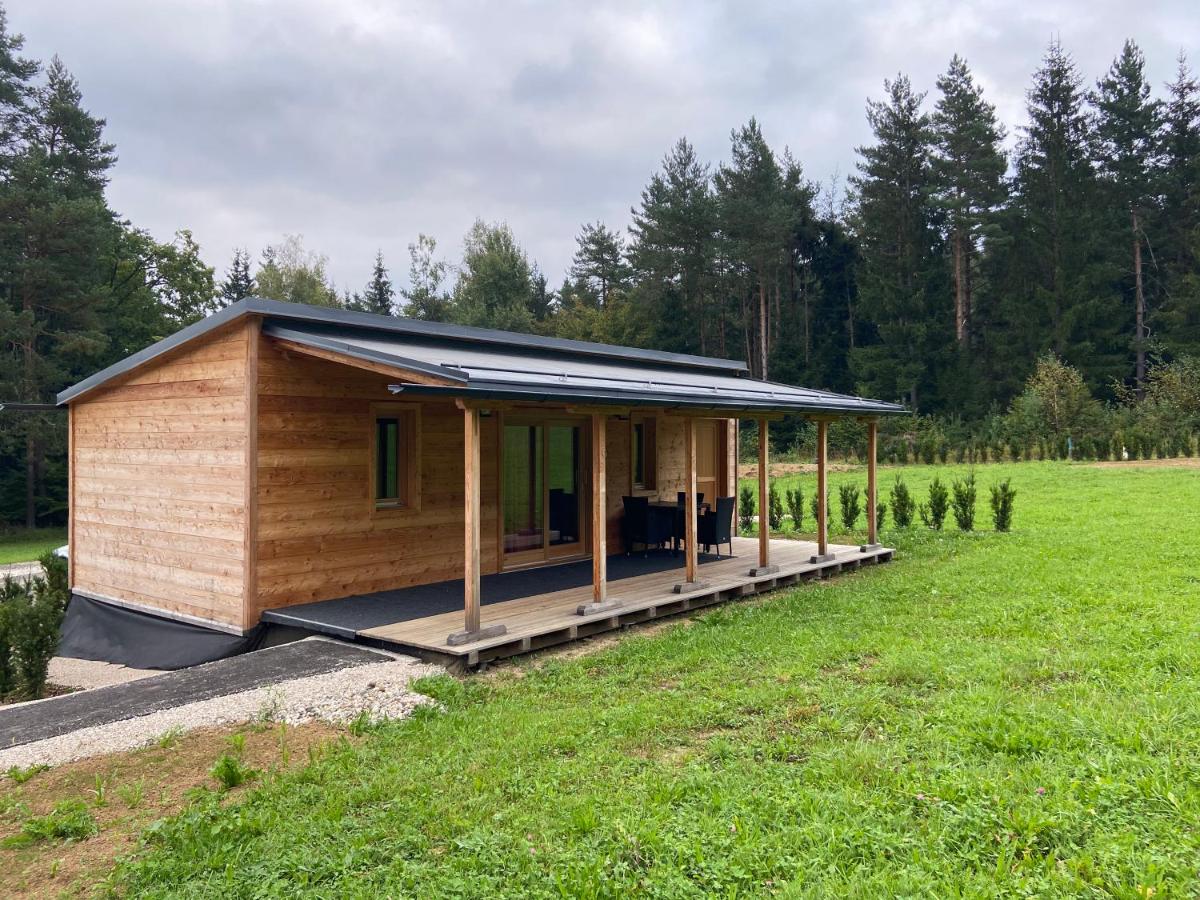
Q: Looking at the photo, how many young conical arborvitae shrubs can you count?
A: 10